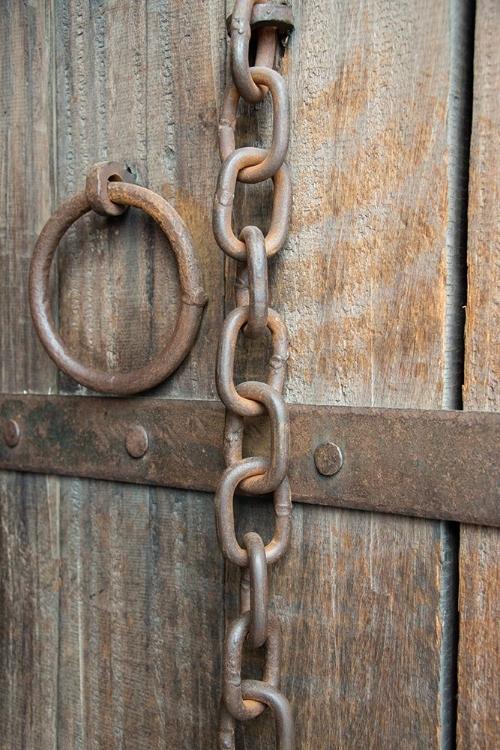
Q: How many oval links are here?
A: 10